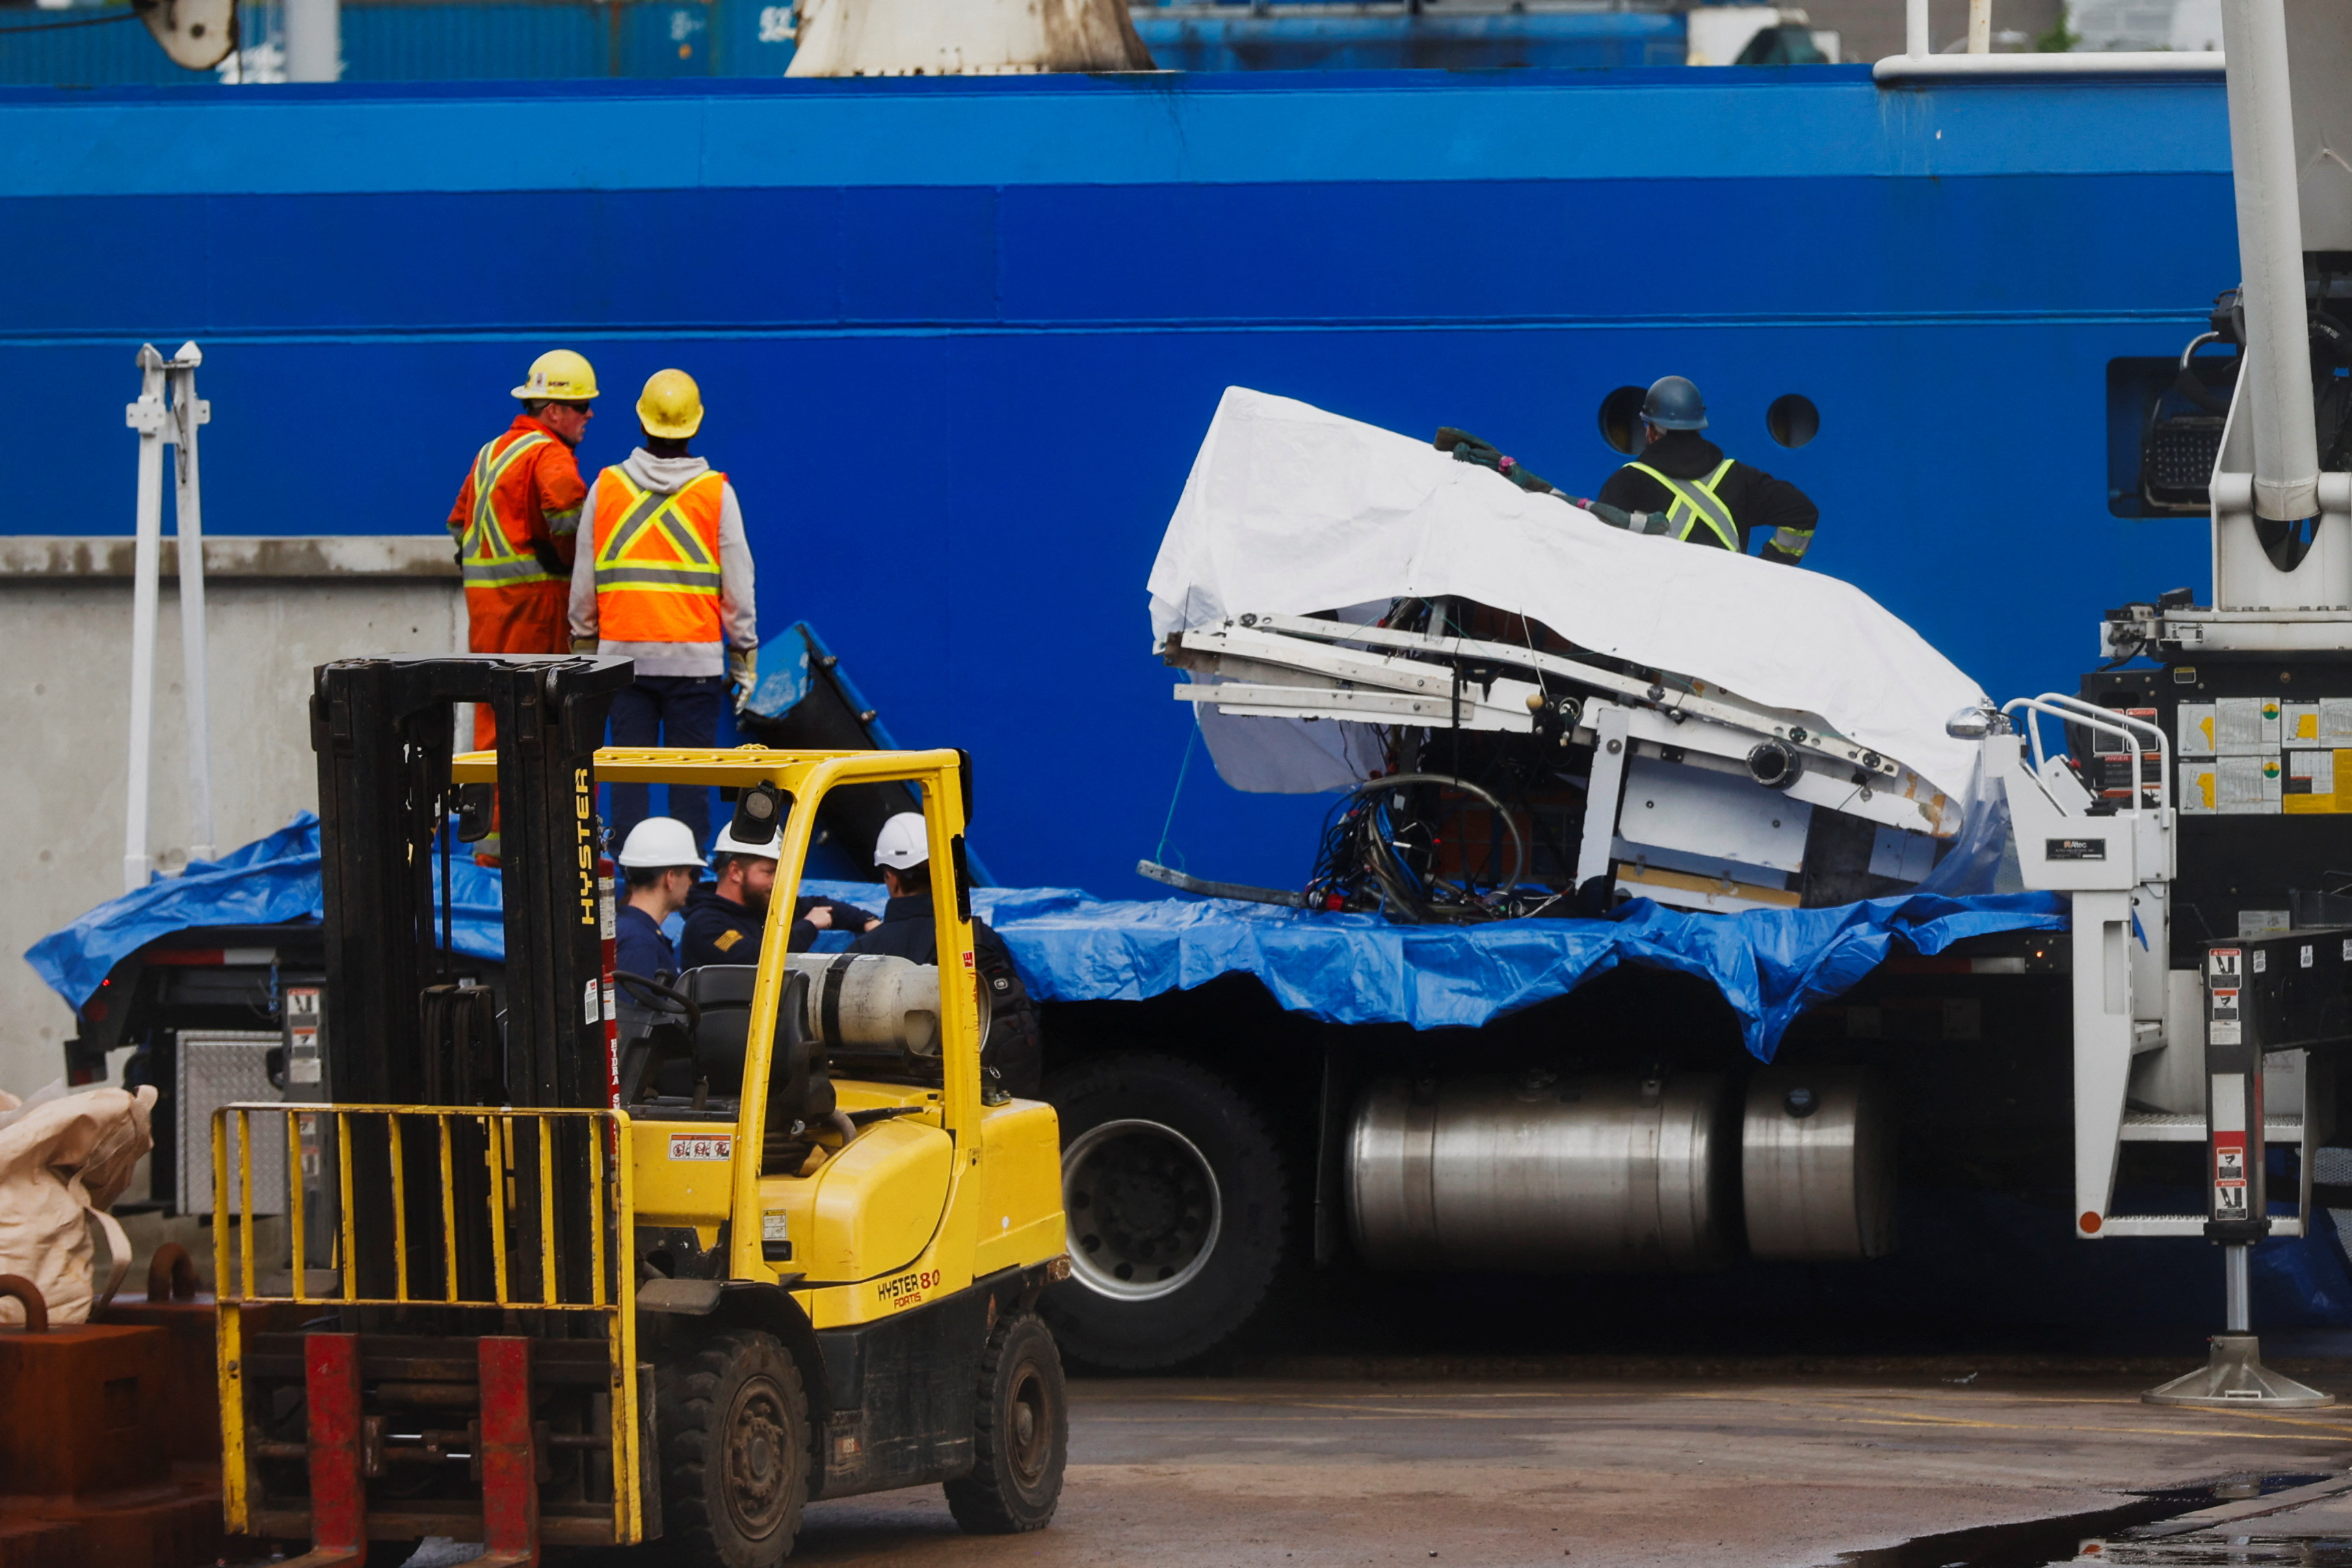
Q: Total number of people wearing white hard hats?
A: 3